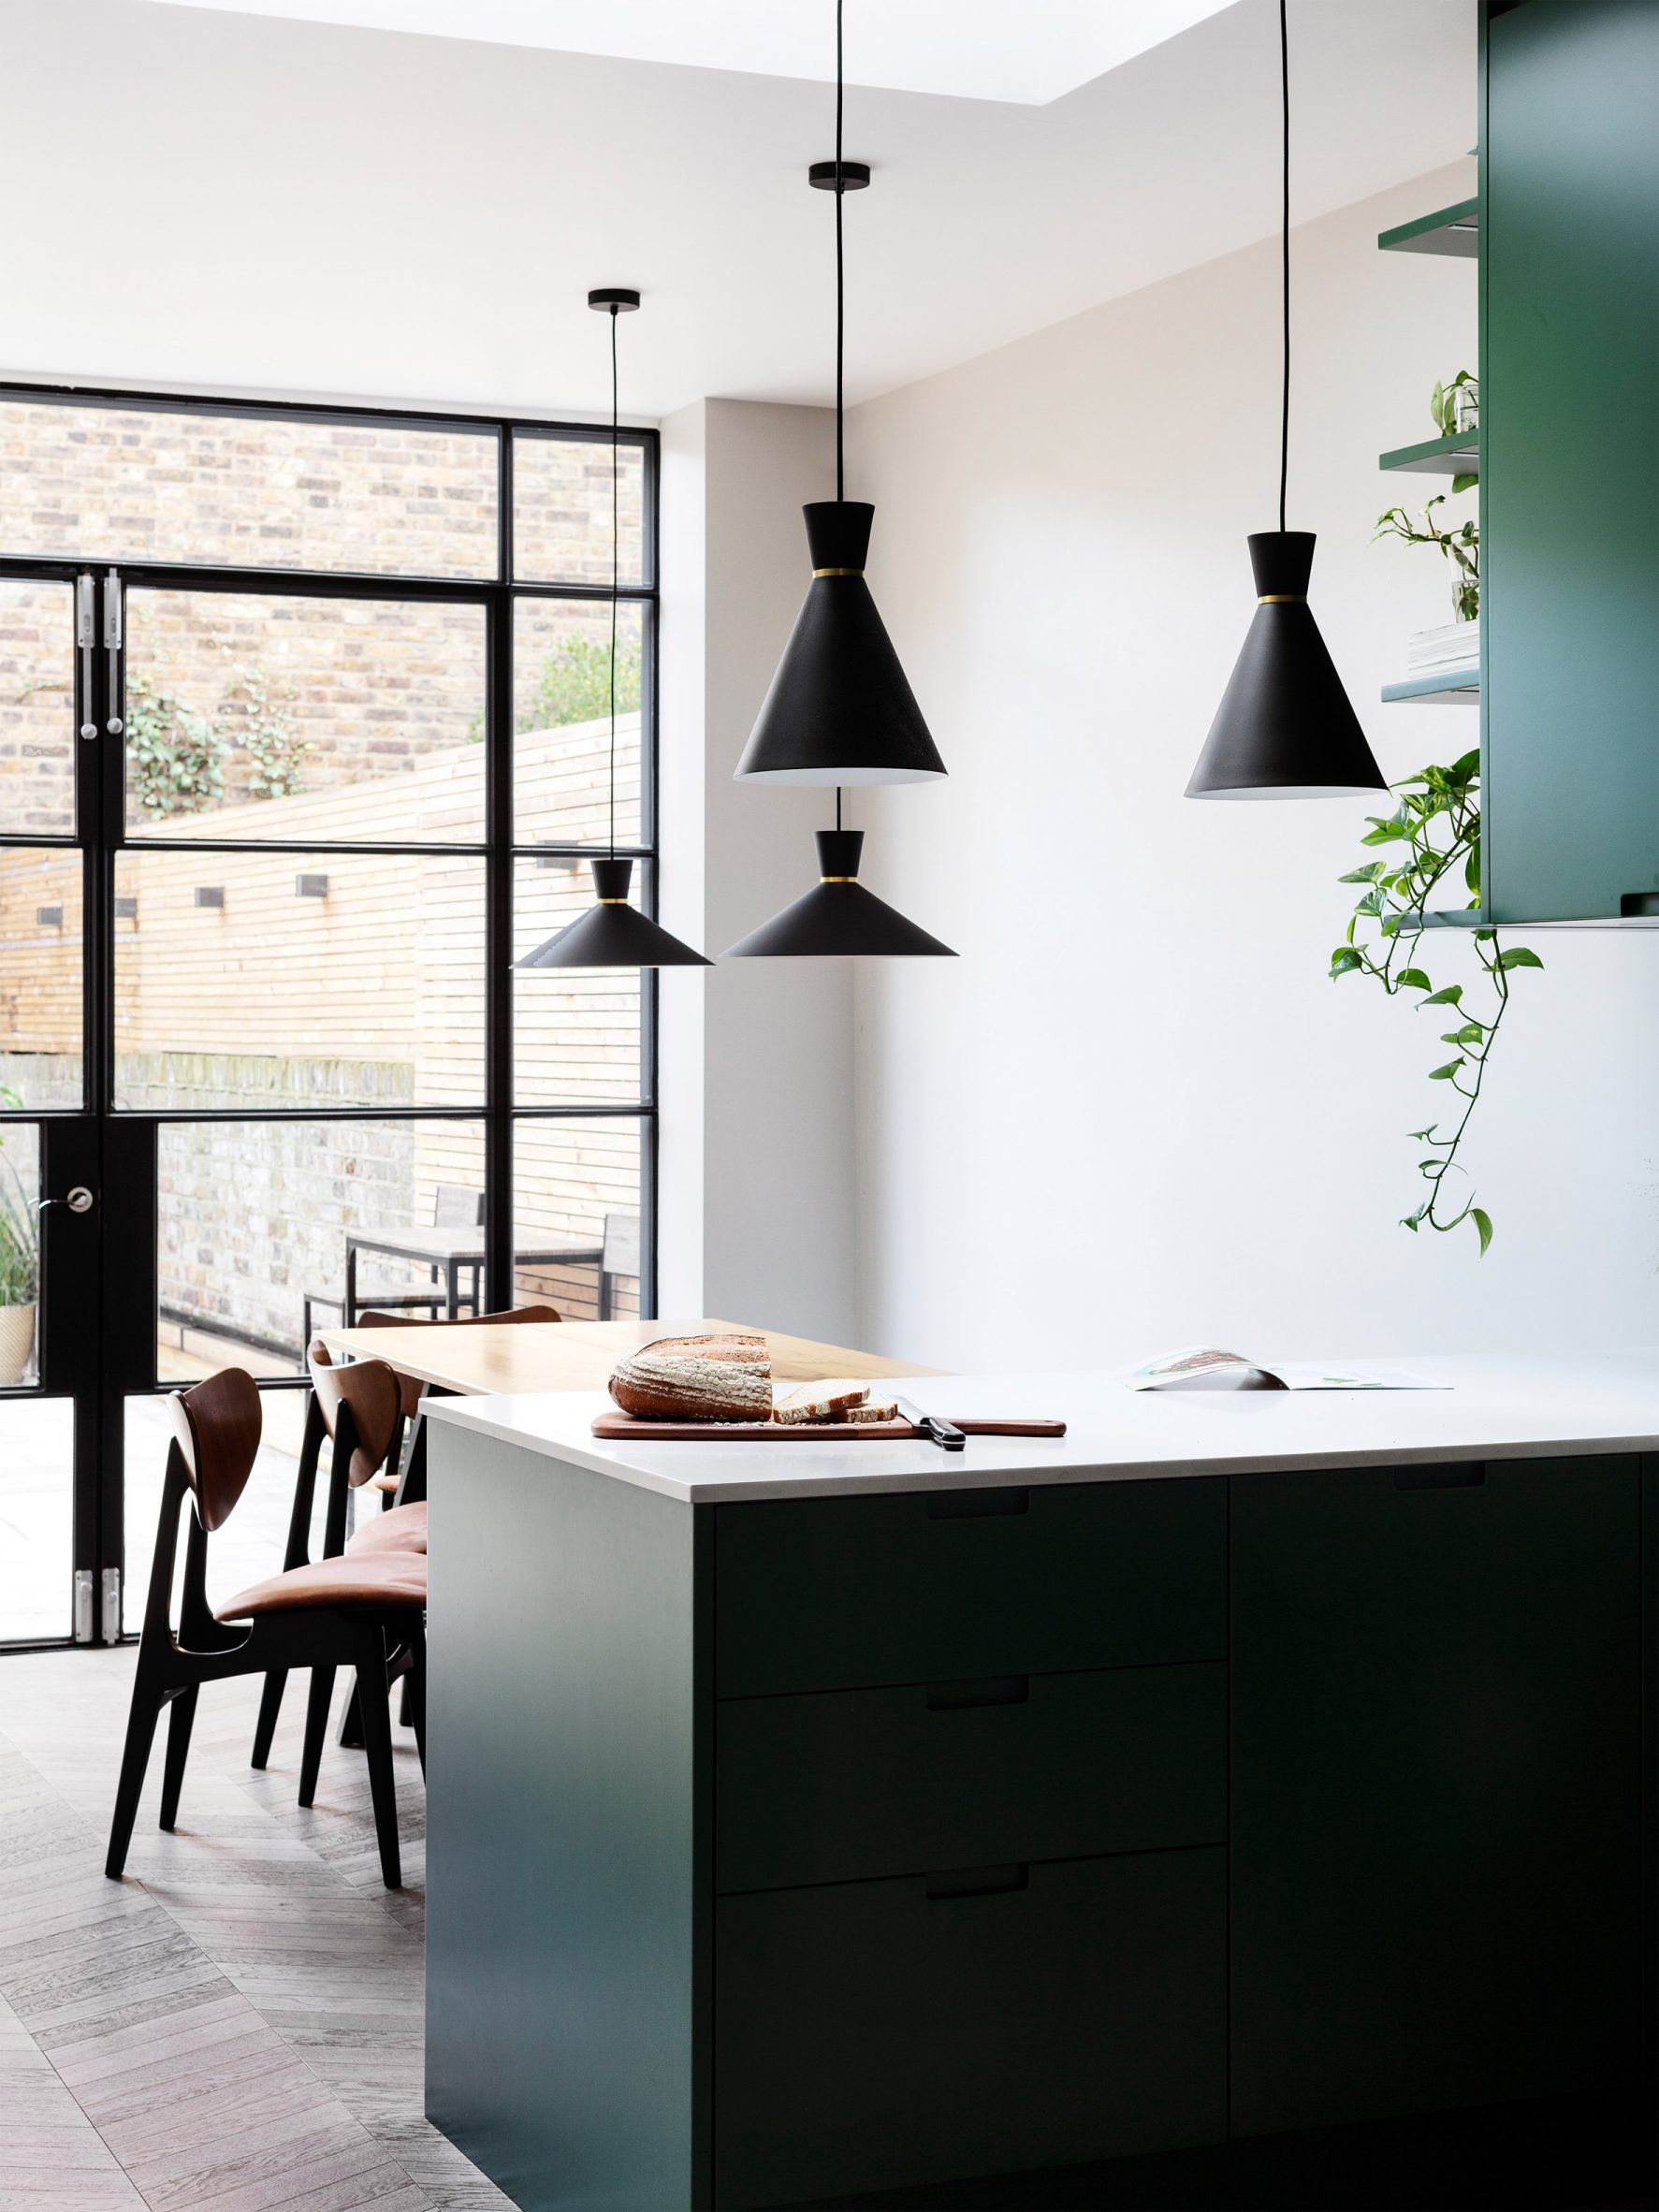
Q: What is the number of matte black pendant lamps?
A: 4